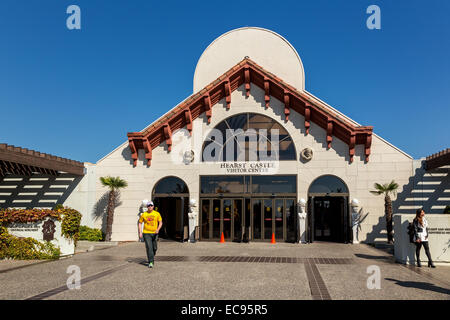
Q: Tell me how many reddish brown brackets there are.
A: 13